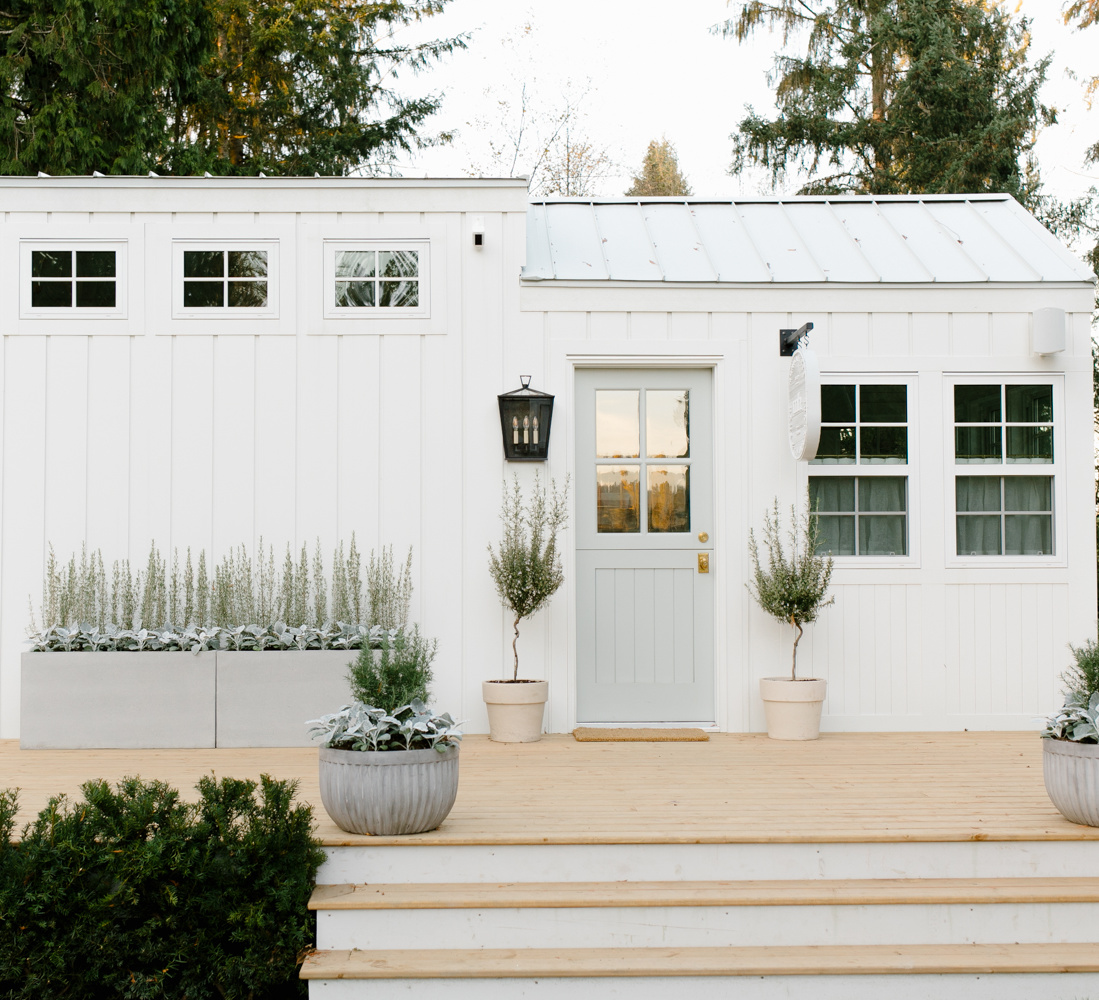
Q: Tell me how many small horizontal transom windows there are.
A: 3